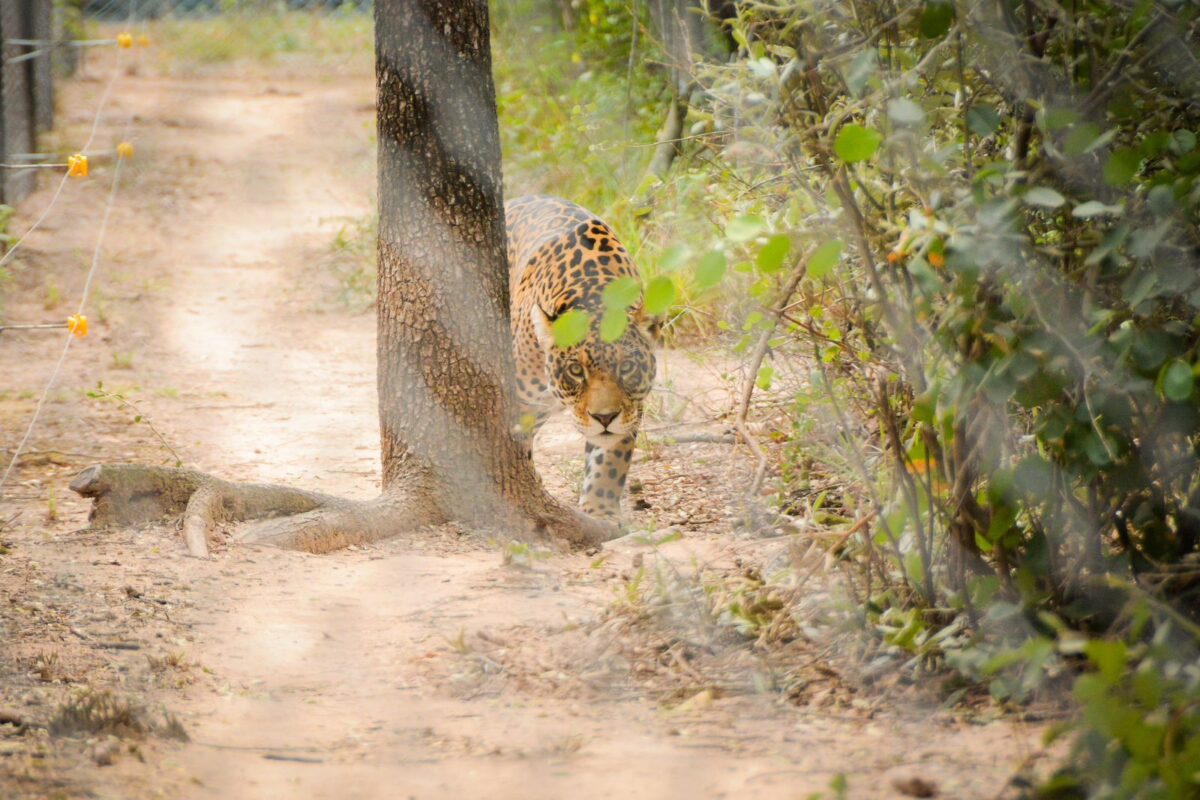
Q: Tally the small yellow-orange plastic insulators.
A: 5